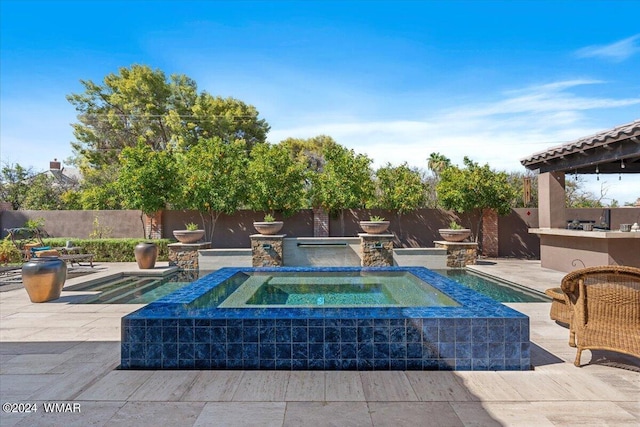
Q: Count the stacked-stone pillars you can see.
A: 4